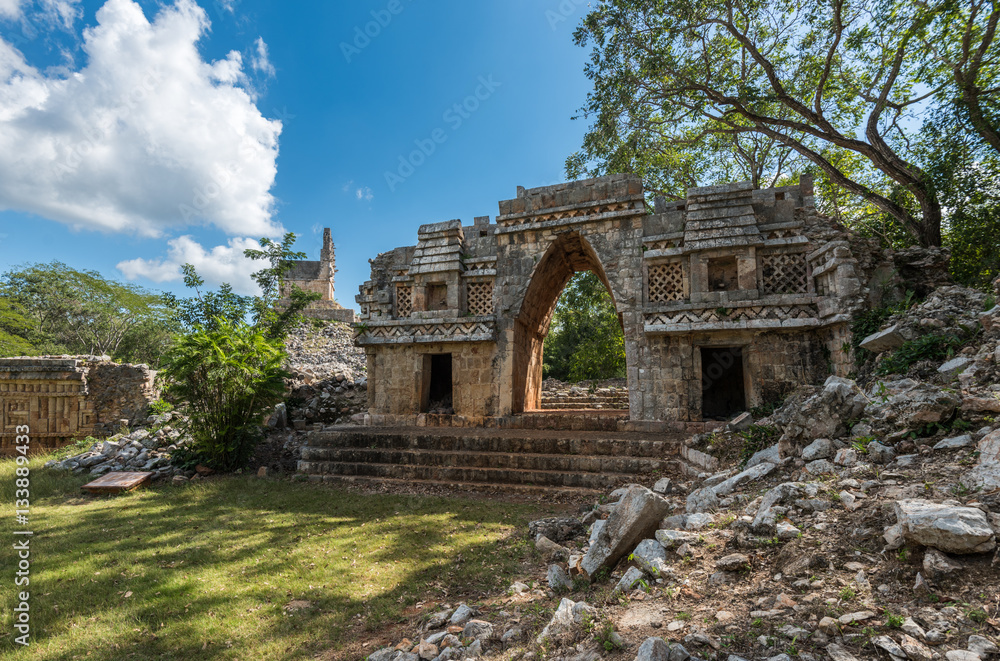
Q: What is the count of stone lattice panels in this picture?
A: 4